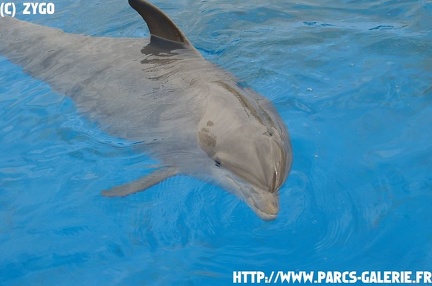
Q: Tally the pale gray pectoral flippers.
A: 1